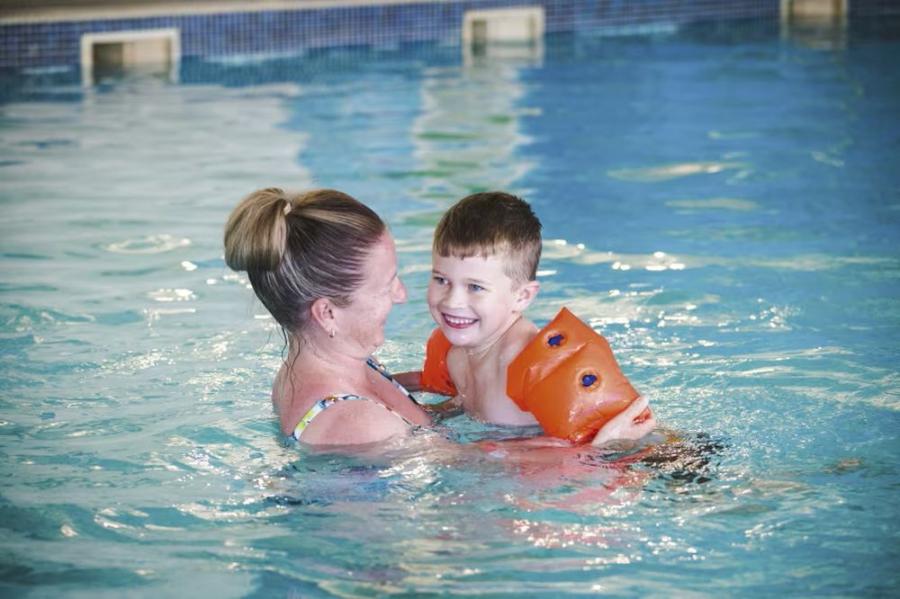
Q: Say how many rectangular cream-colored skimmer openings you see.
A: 3